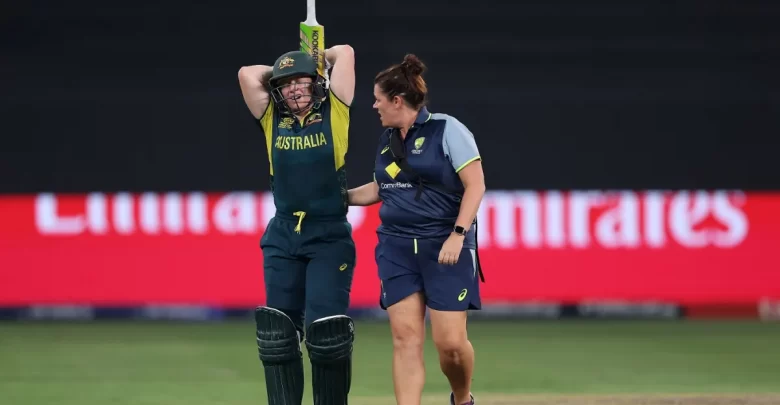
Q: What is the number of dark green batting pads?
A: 2